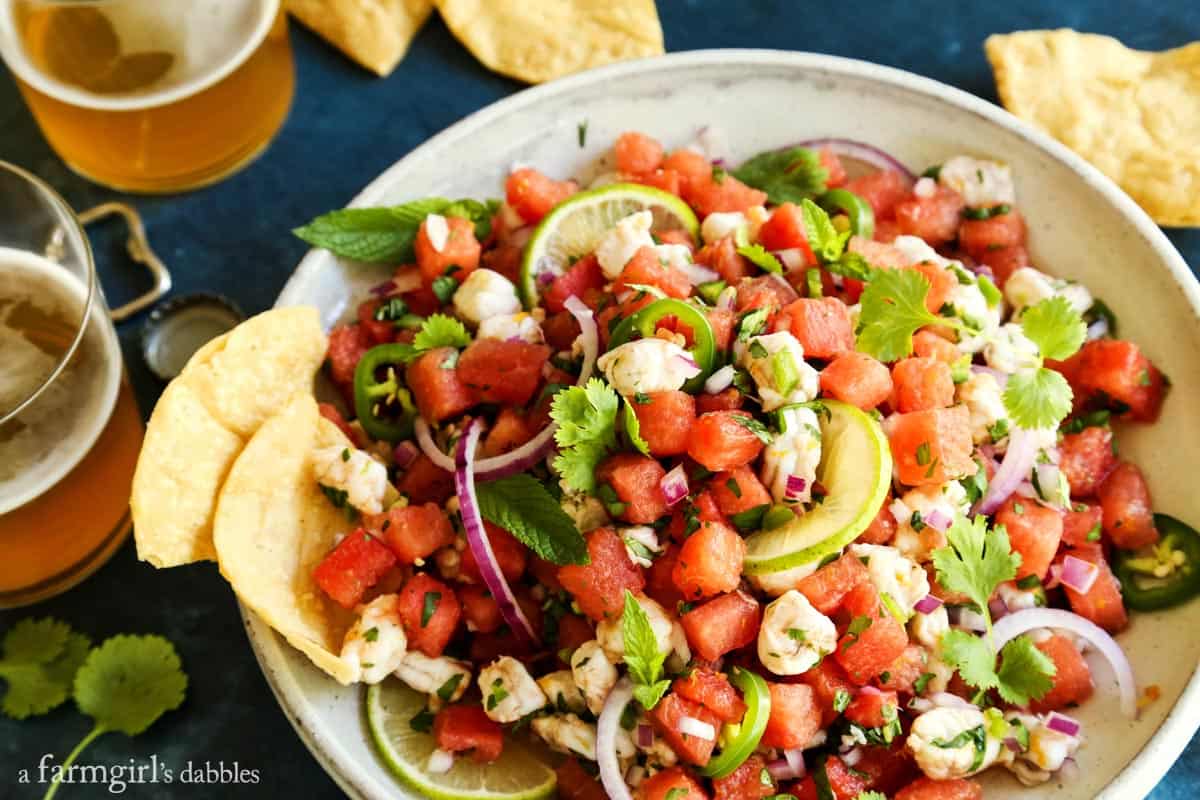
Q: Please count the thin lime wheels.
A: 3